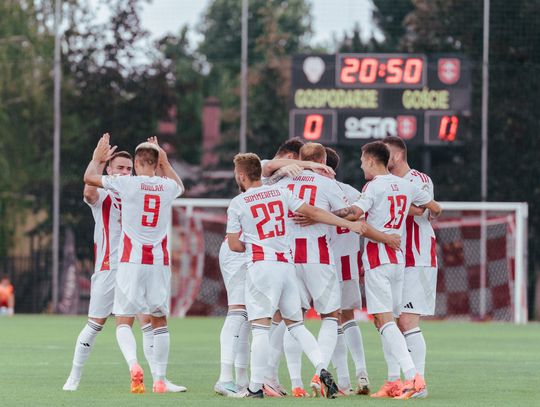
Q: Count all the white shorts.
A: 8